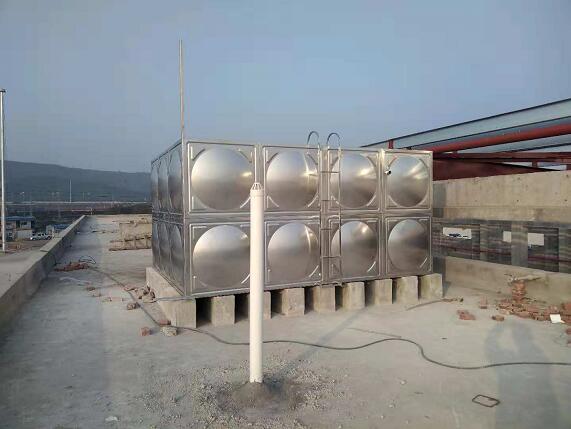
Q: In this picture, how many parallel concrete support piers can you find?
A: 9